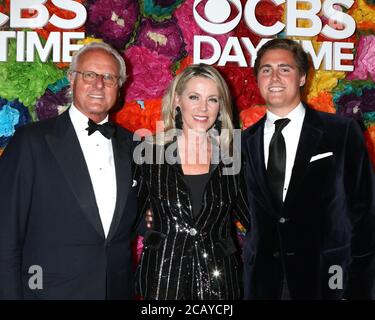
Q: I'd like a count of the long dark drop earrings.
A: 2